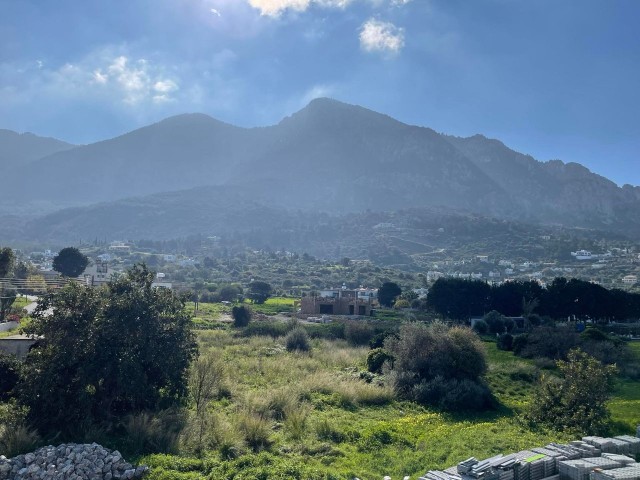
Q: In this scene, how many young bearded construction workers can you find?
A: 0